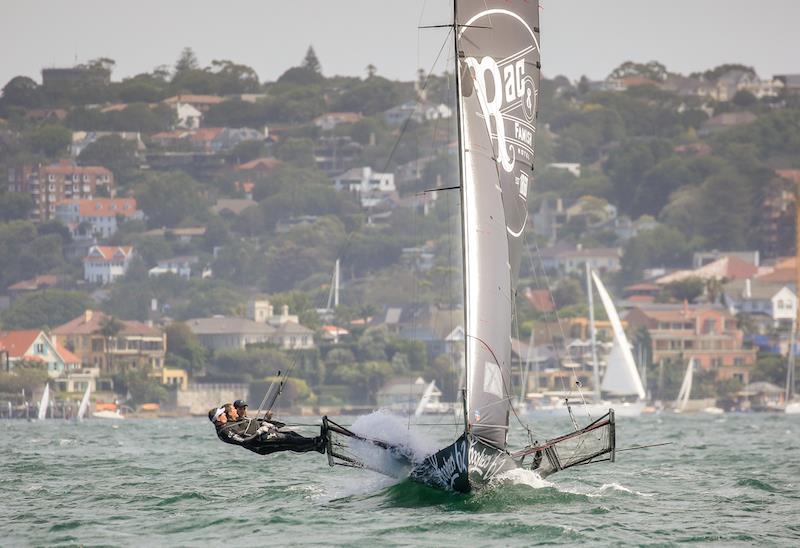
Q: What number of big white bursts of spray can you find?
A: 1